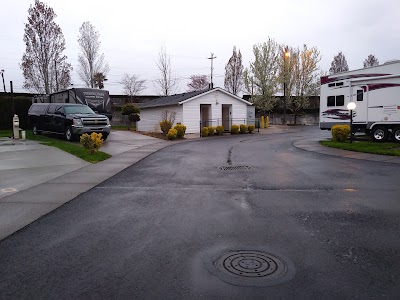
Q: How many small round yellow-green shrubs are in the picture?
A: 11